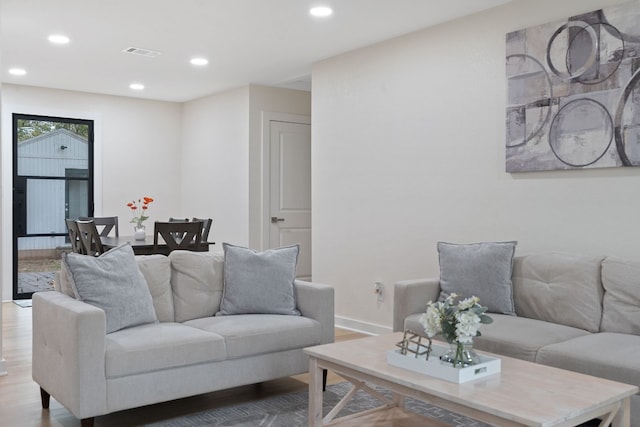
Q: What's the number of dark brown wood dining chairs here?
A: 6